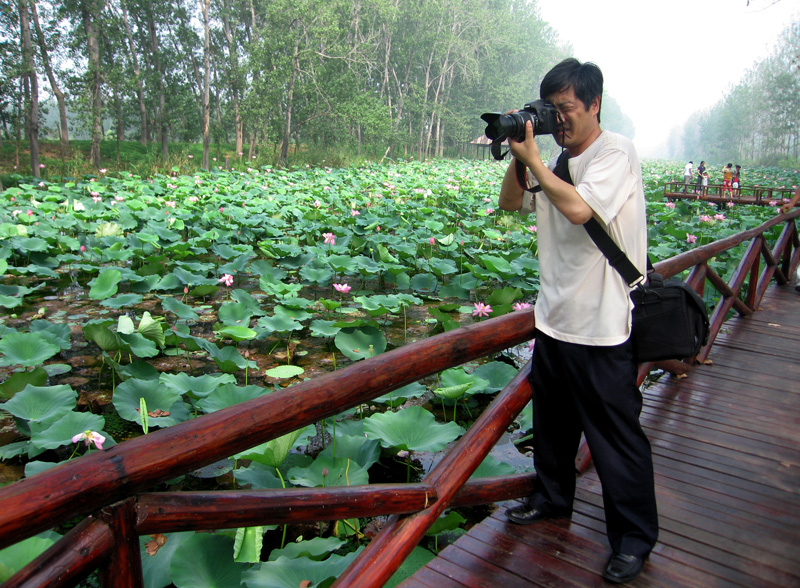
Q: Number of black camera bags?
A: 1